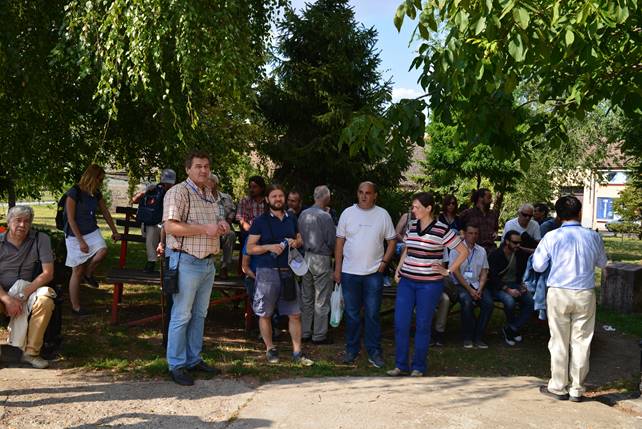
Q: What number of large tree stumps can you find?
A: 1